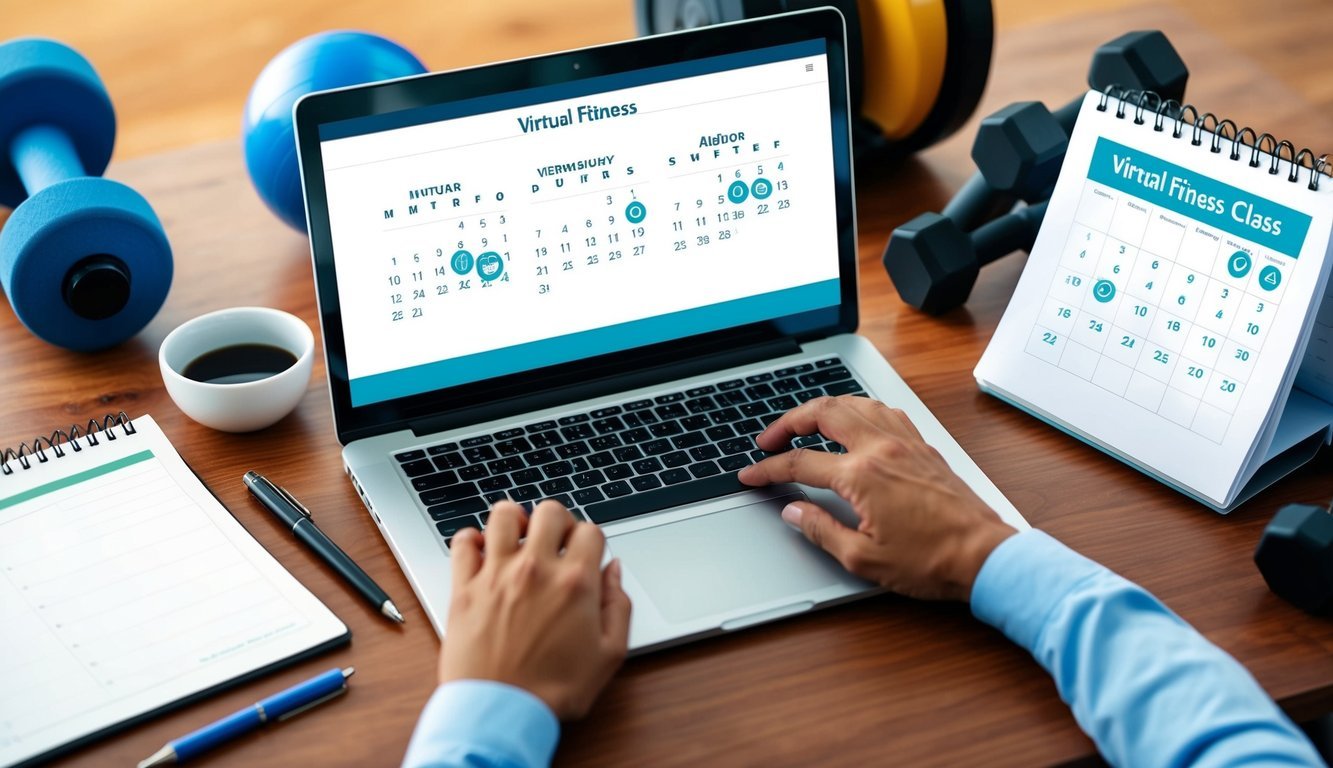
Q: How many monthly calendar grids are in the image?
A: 4